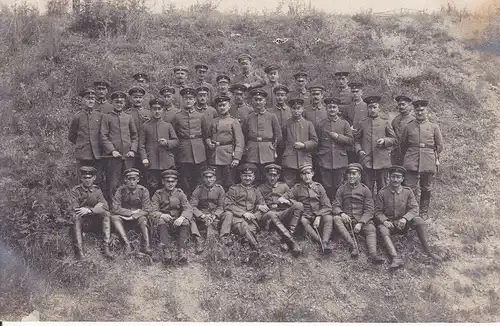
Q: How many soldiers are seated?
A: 9